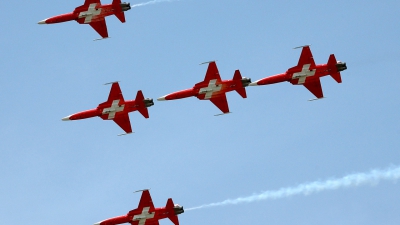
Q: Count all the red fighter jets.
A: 5